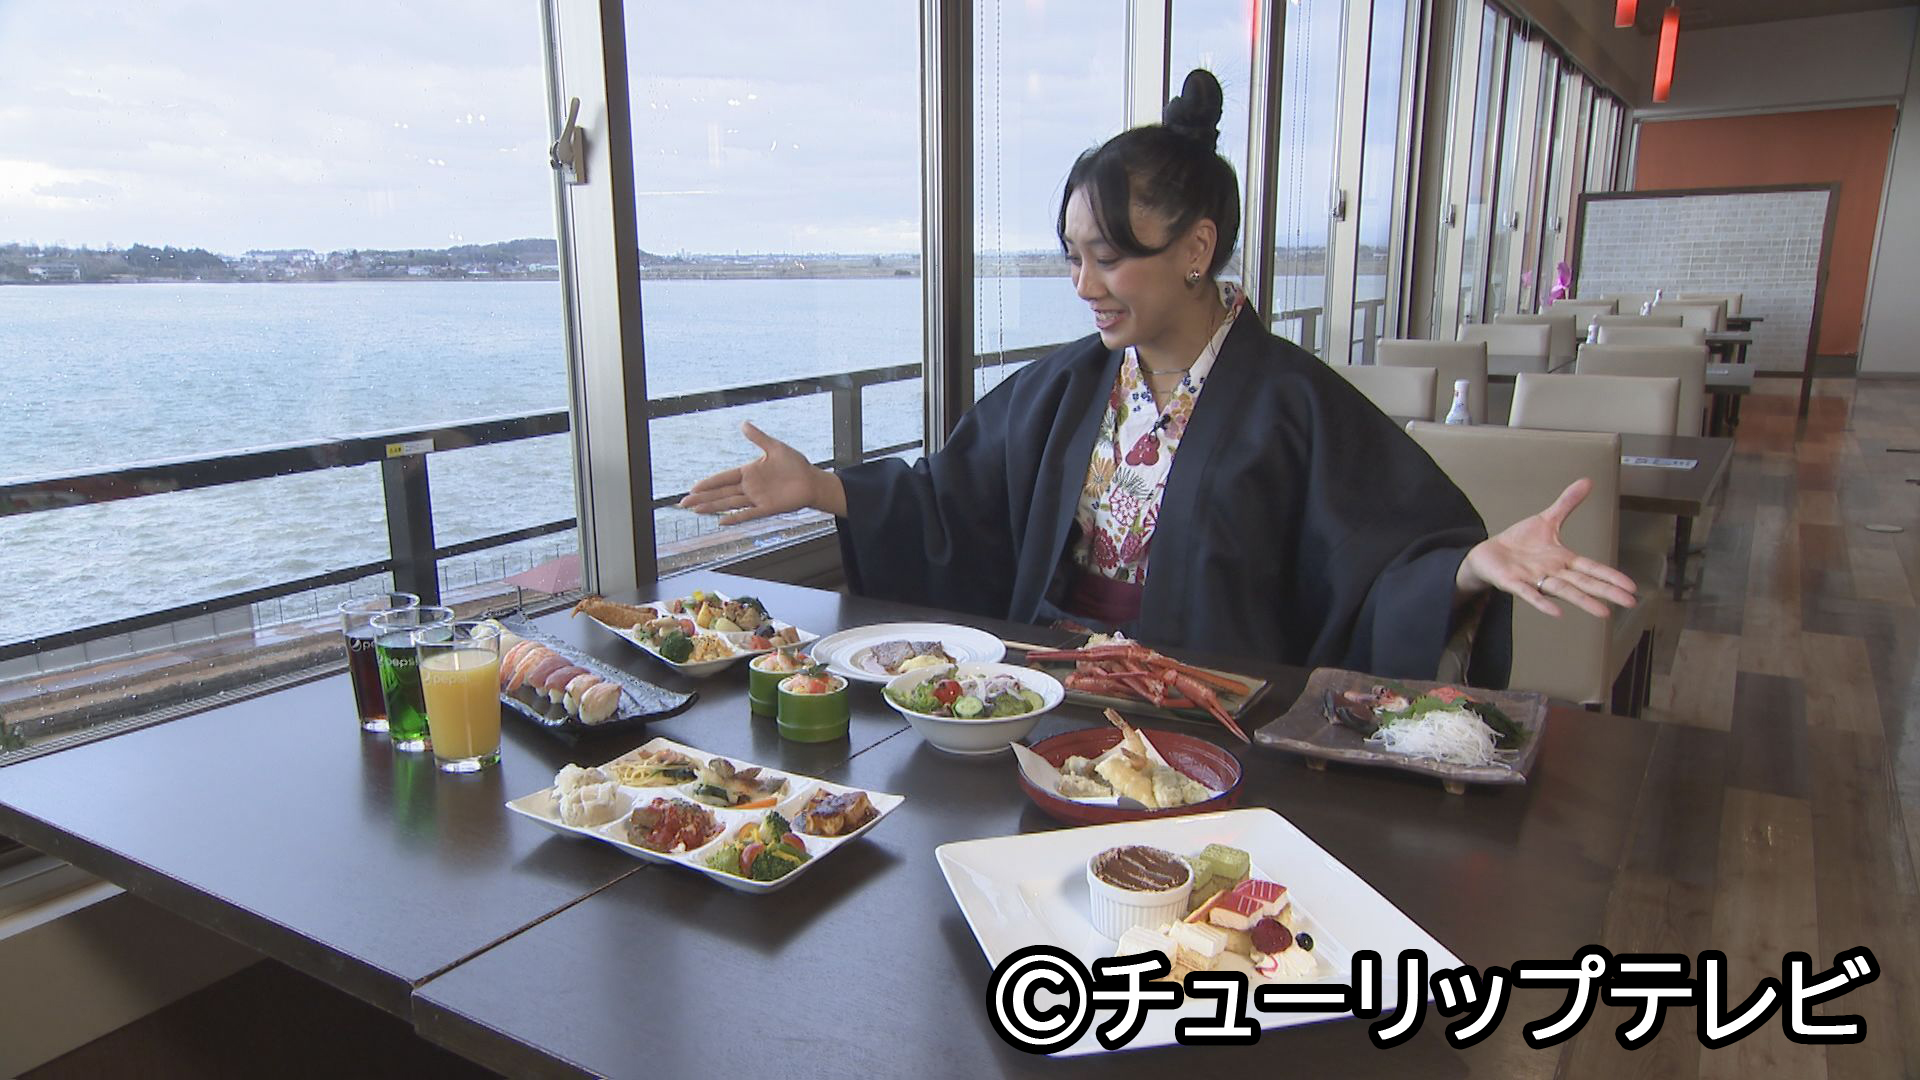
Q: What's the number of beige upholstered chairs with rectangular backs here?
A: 15